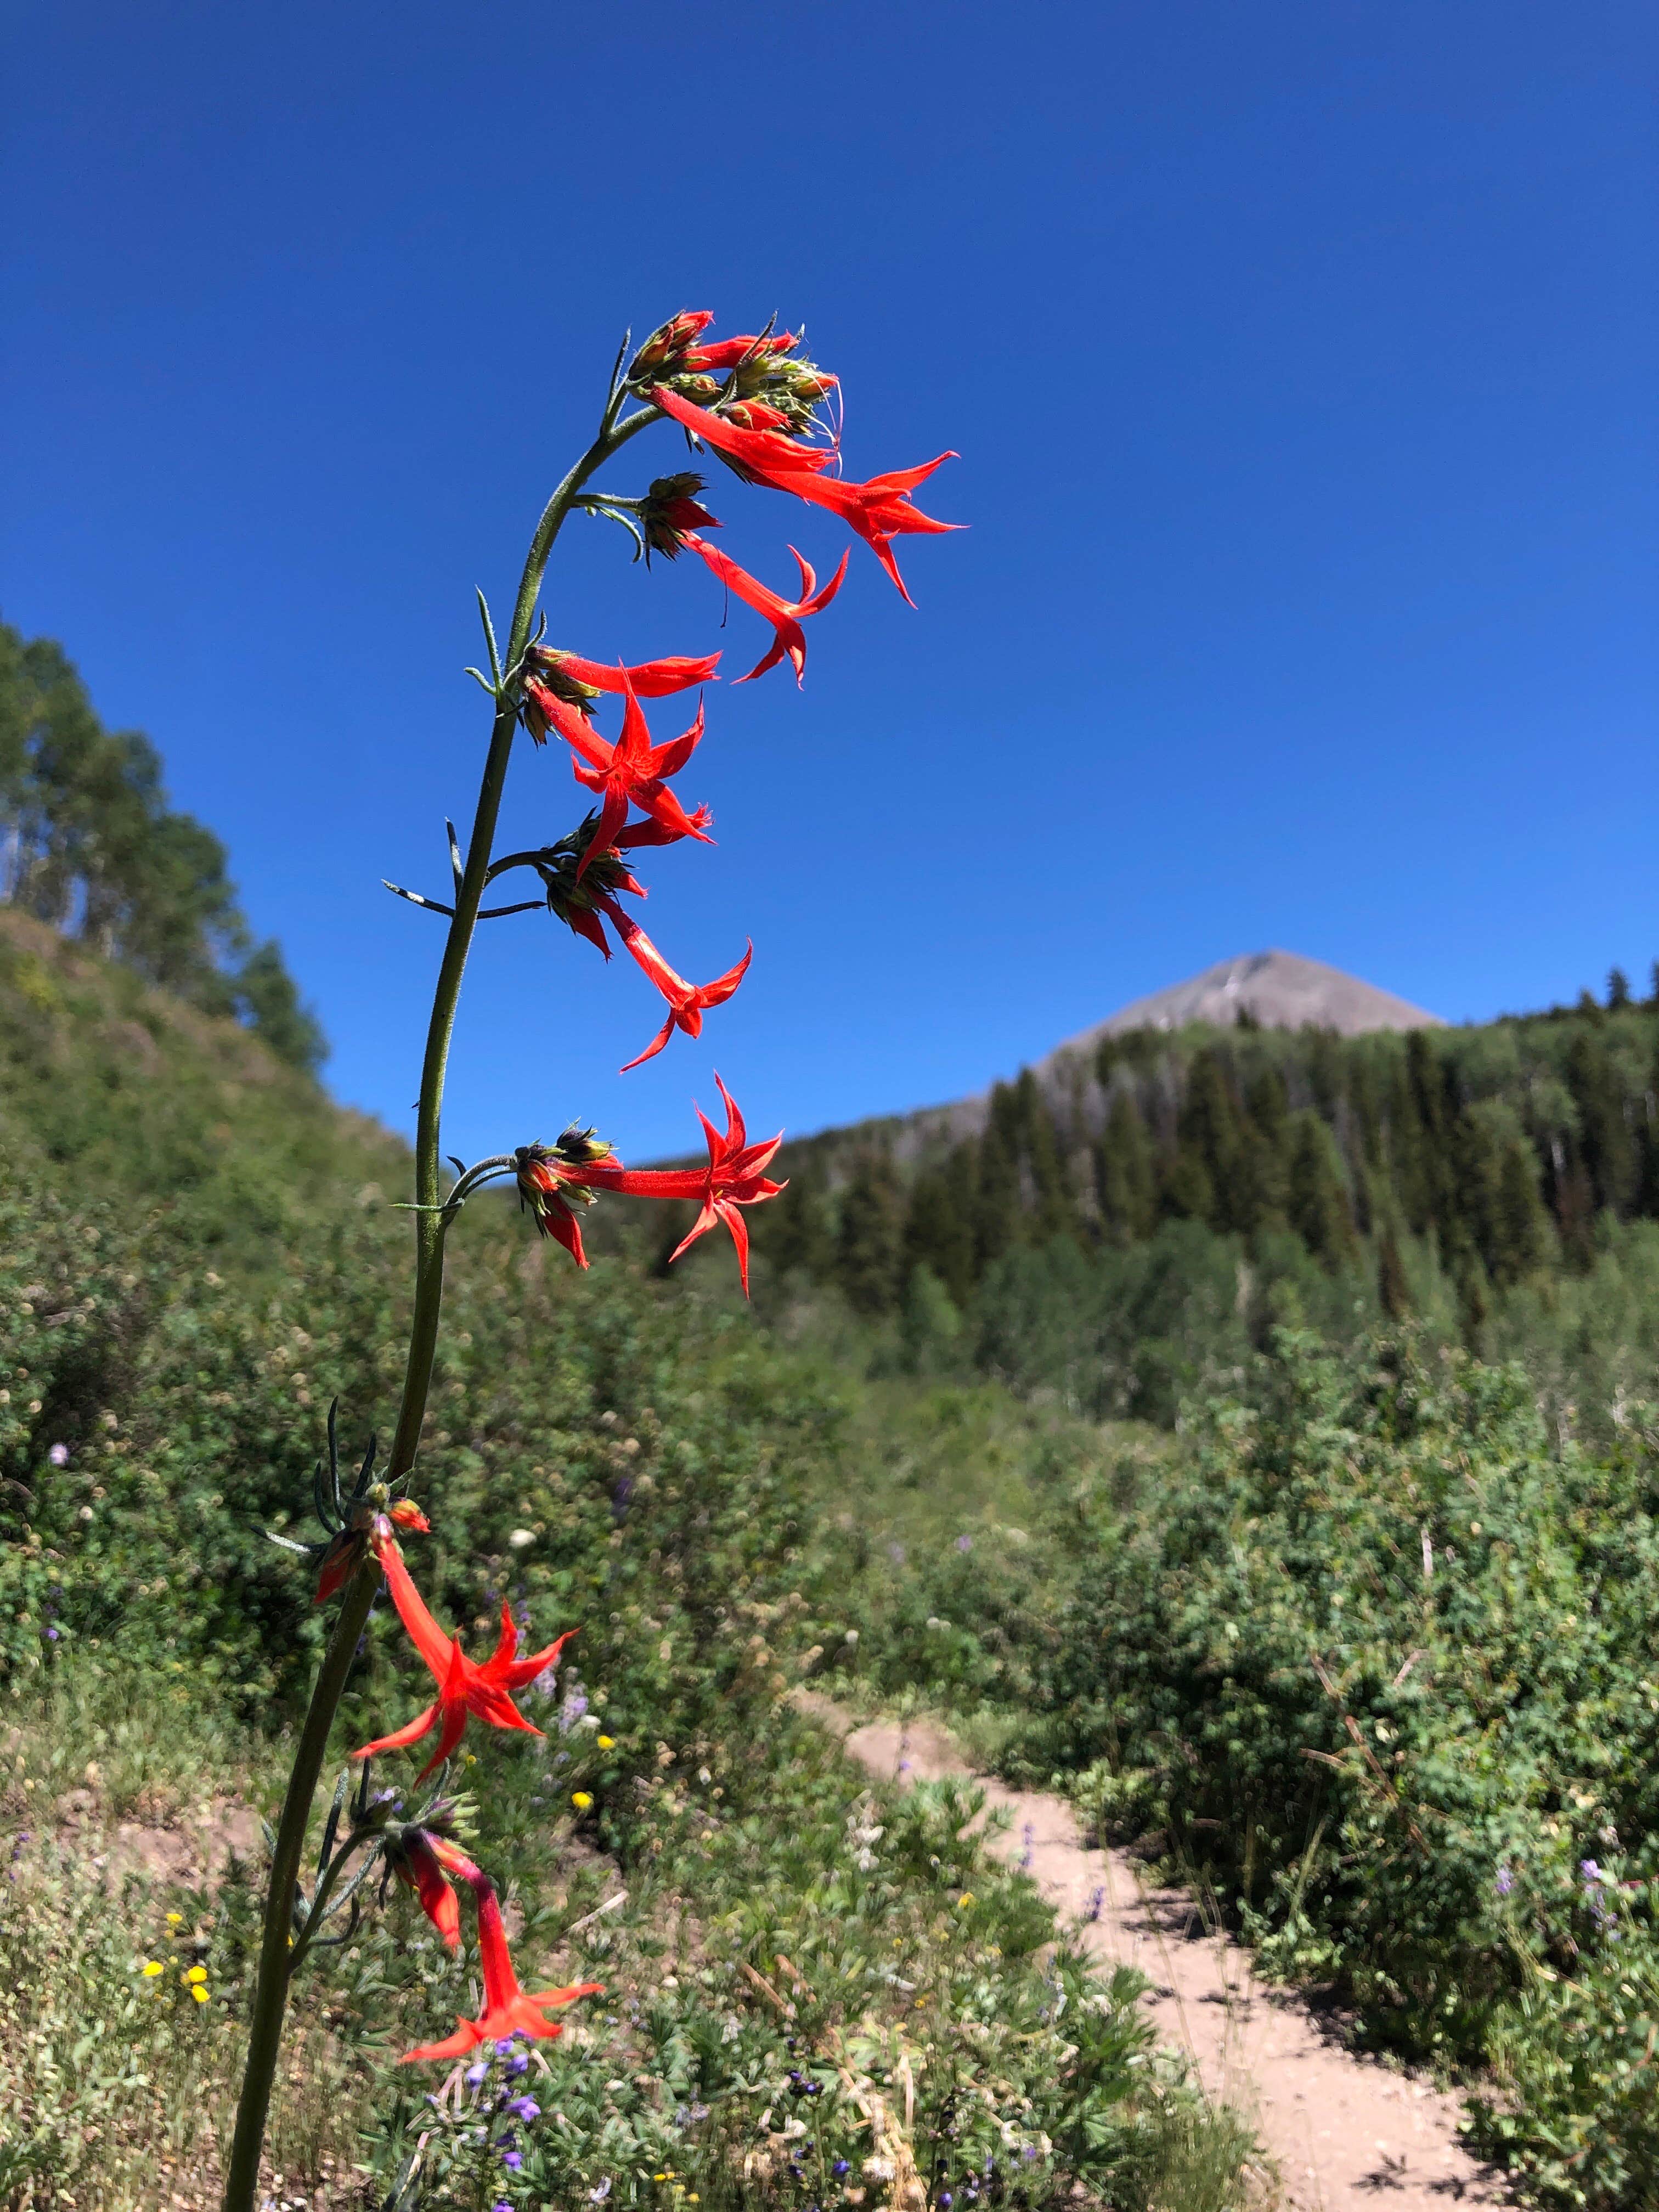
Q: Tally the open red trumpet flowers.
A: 7